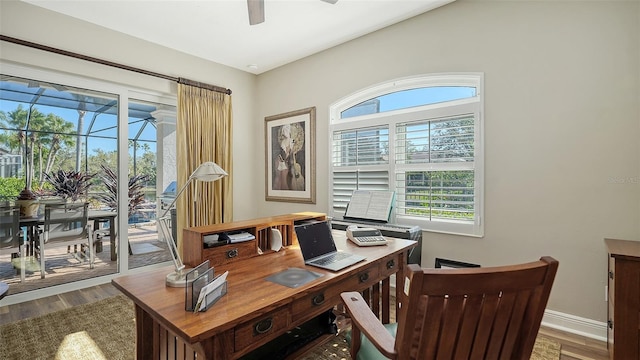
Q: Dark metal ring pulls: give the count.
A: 5